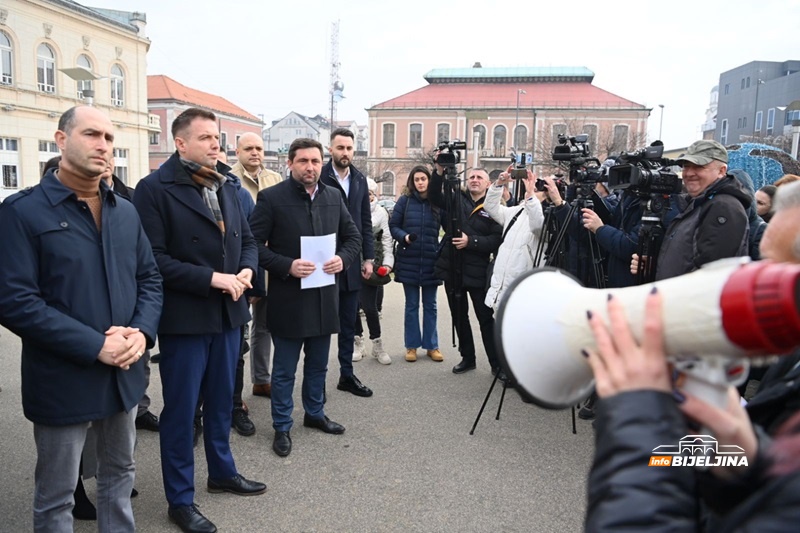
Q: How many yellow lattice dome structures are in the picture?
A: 0